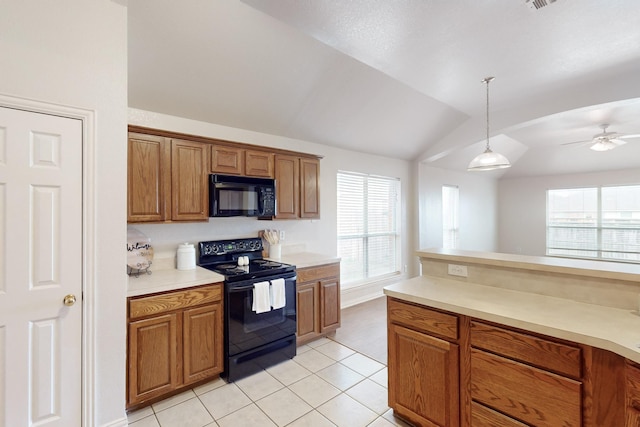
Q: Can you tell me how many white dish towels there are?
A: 2